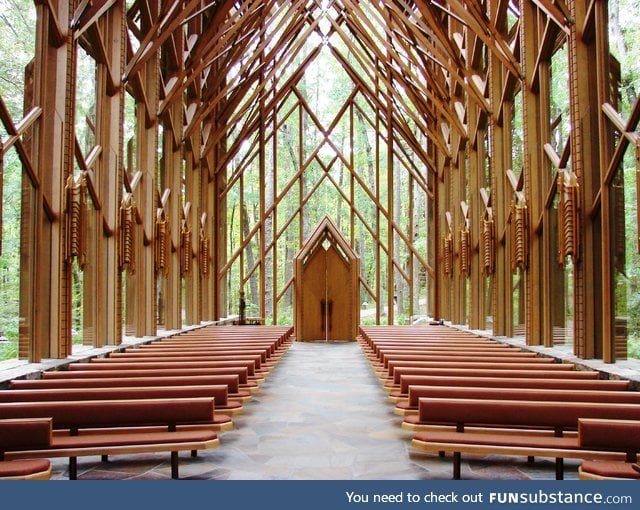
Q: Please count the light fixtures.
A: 10